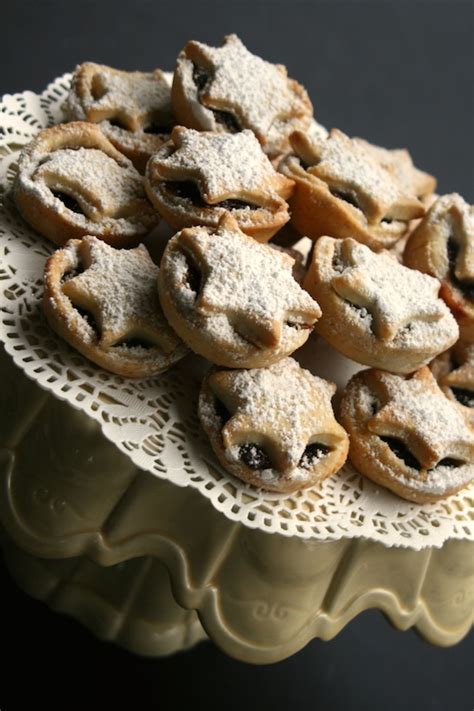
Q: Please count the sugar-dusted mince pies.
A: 13